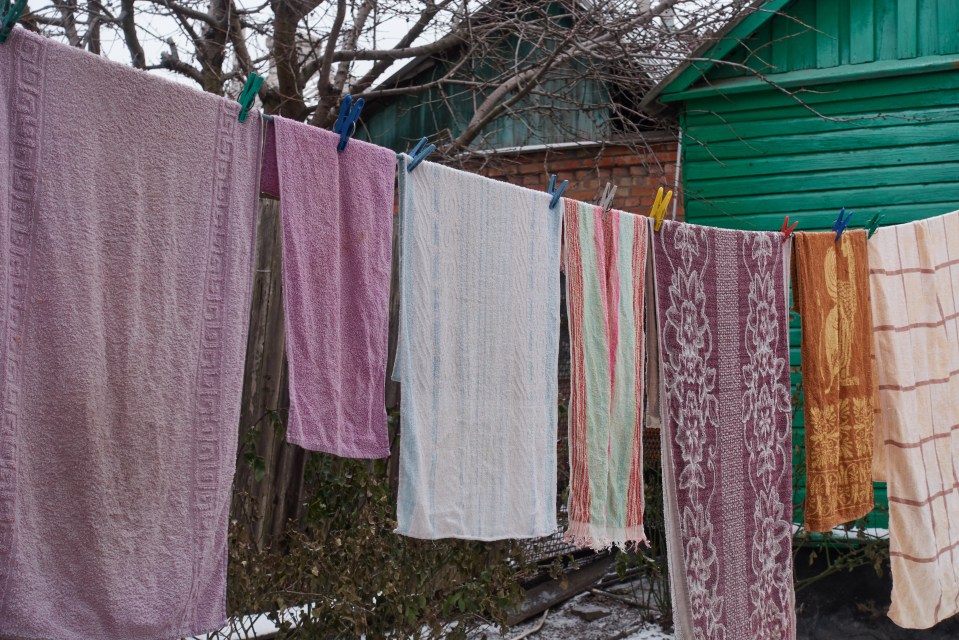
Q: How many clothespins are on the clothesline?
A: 10